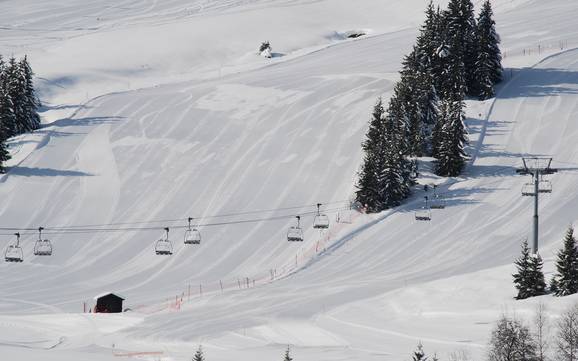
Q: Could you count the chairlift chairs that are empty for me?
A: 10